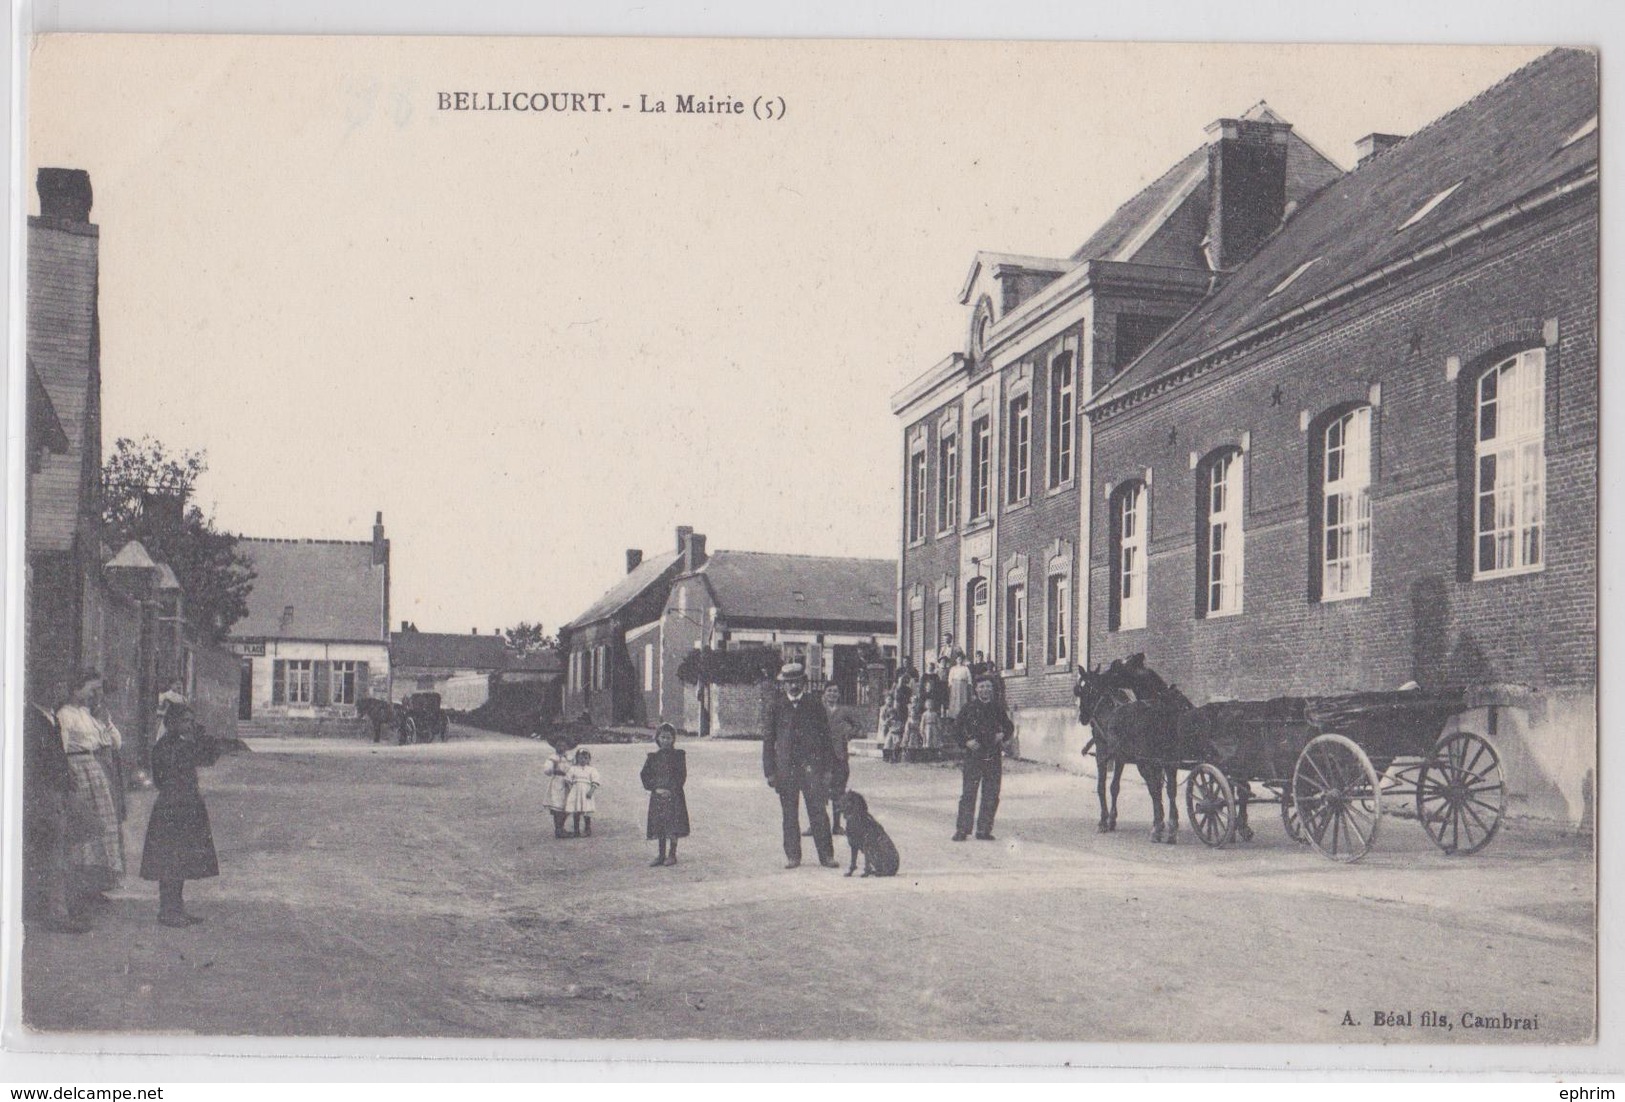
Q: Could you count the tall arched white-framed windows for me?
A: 4